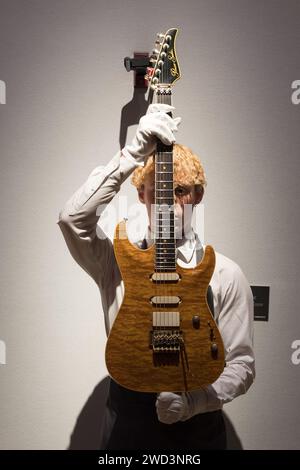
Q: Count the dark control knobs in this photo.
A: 2